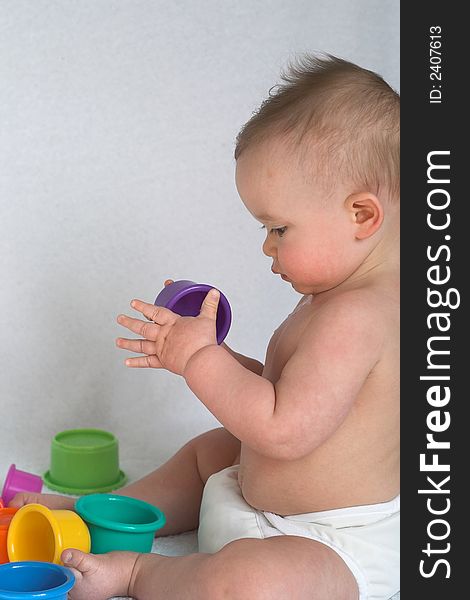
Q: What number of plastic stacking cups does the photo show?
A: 7